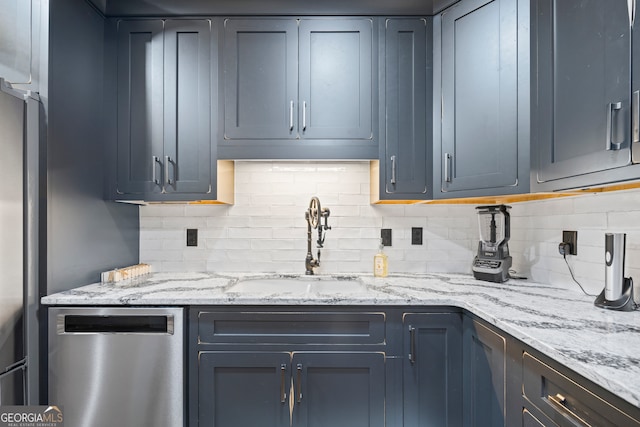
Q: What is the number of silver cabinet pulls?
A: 12